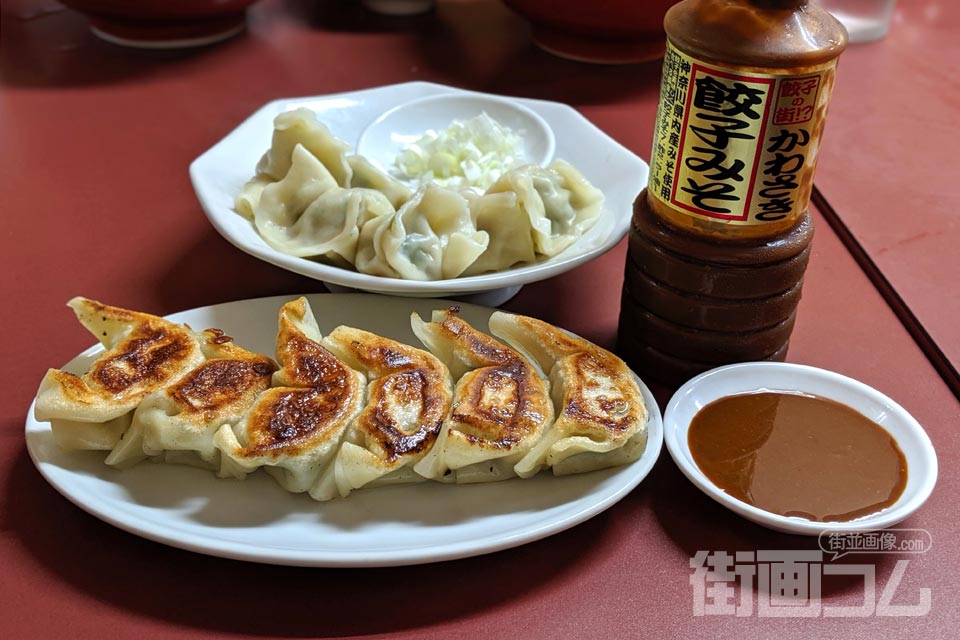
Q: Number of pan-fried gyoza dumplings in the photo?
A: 6